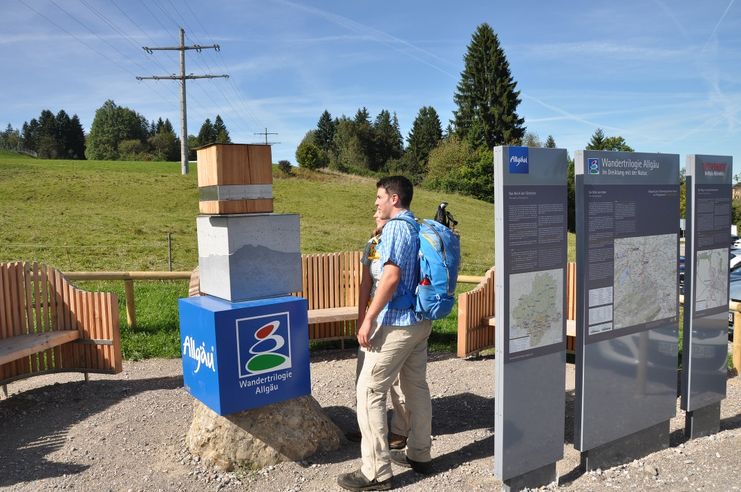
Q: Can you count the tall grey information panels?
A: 3